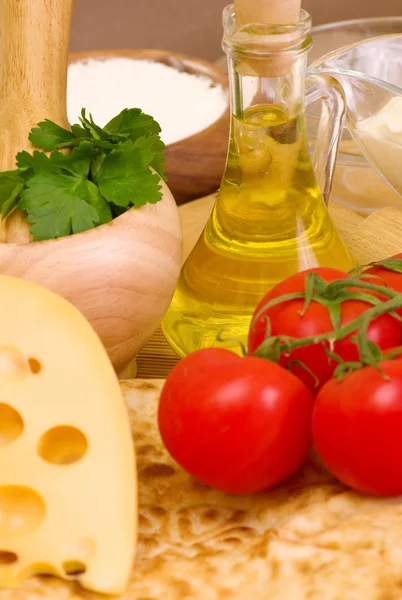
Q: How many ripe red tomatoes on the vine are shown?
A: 4